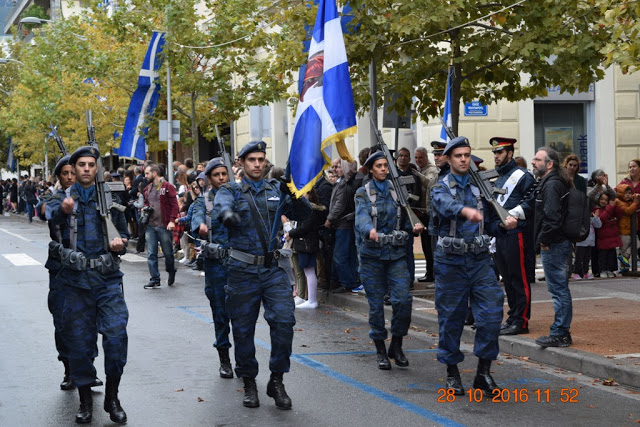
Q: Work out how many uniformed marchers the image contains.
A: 6